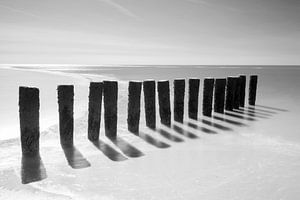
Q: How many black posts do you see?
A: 15